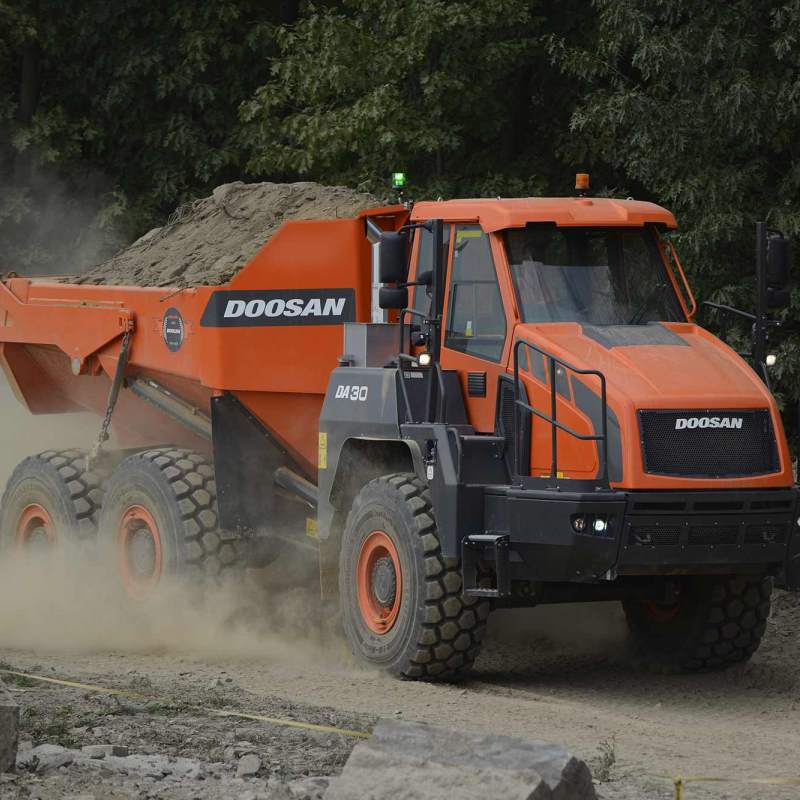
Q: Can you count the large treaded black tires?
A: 4